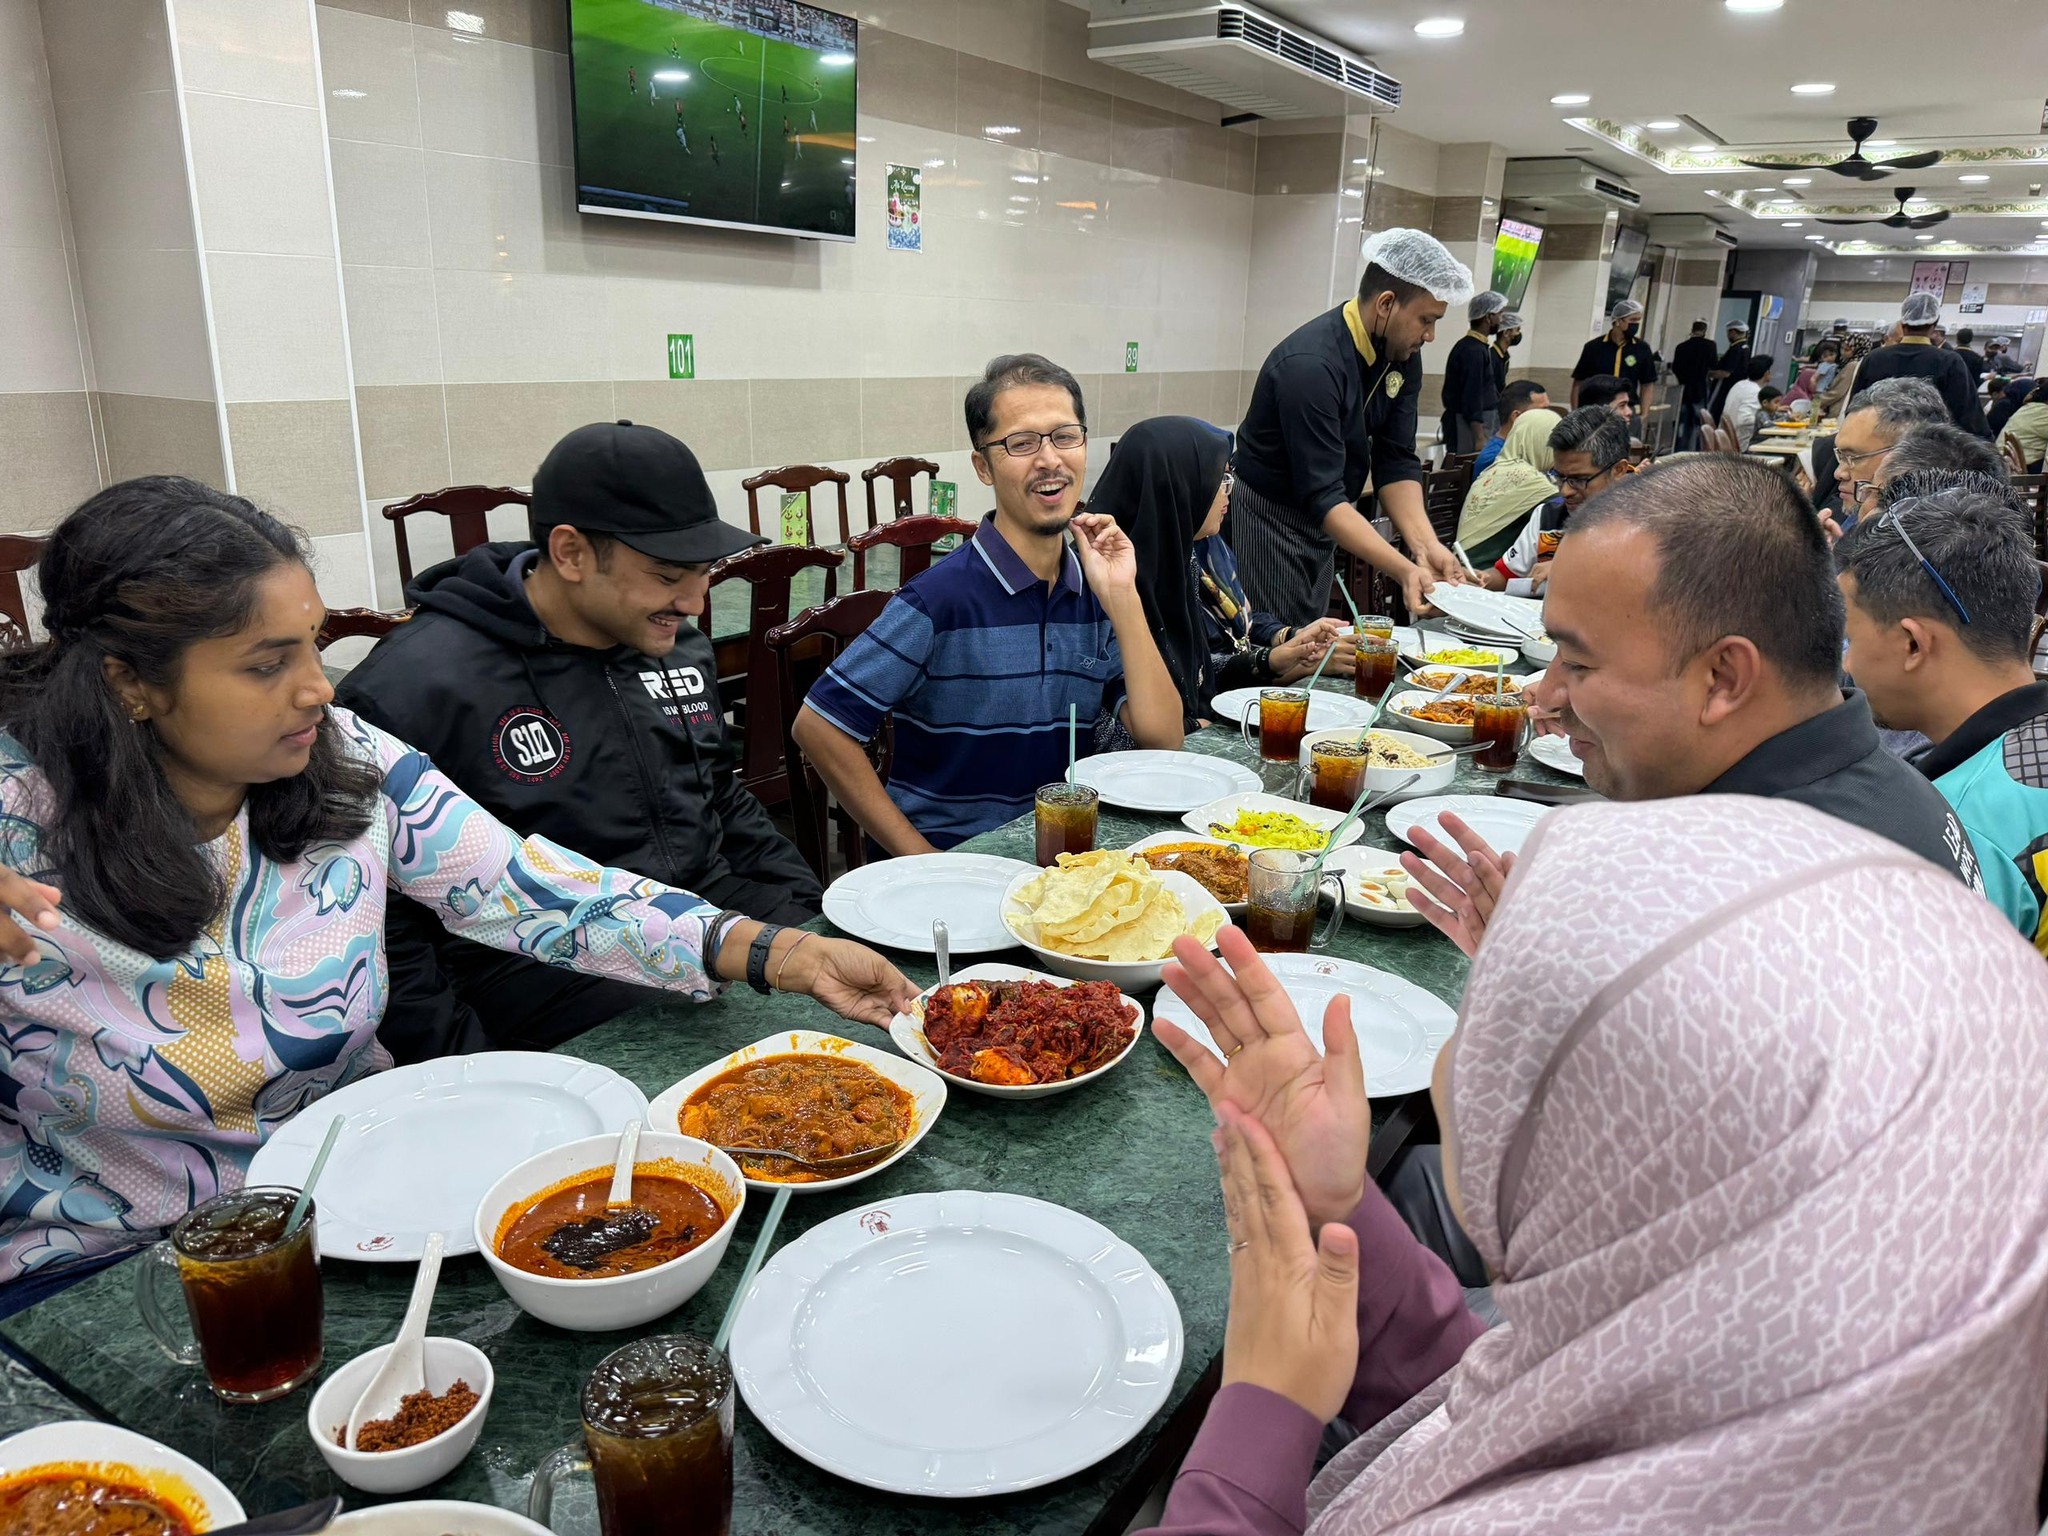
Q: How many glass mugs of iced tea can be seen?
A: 9